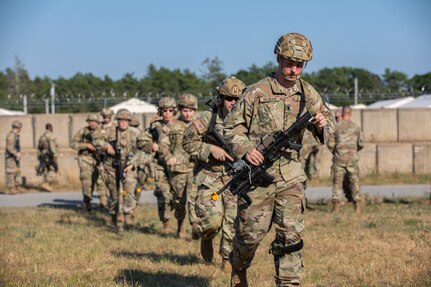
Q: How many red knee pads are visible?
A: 0